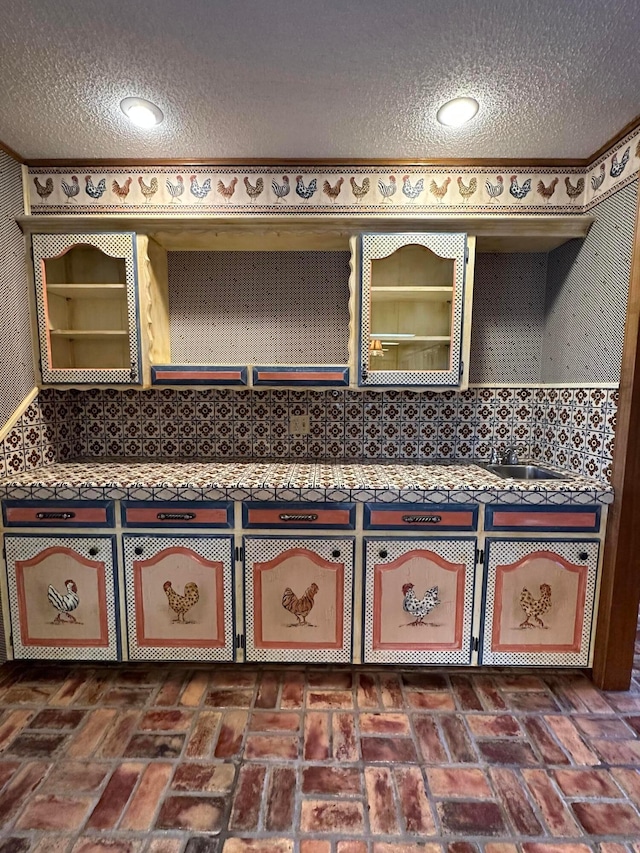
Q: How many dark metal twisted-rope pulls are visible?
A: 4